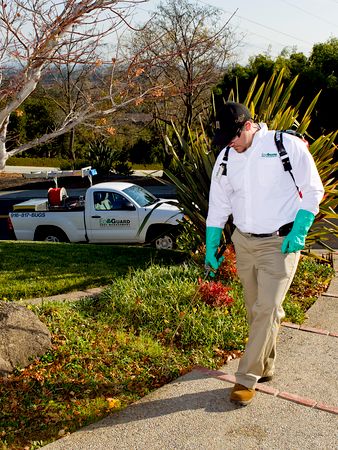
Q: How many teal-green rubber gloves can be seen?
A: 2